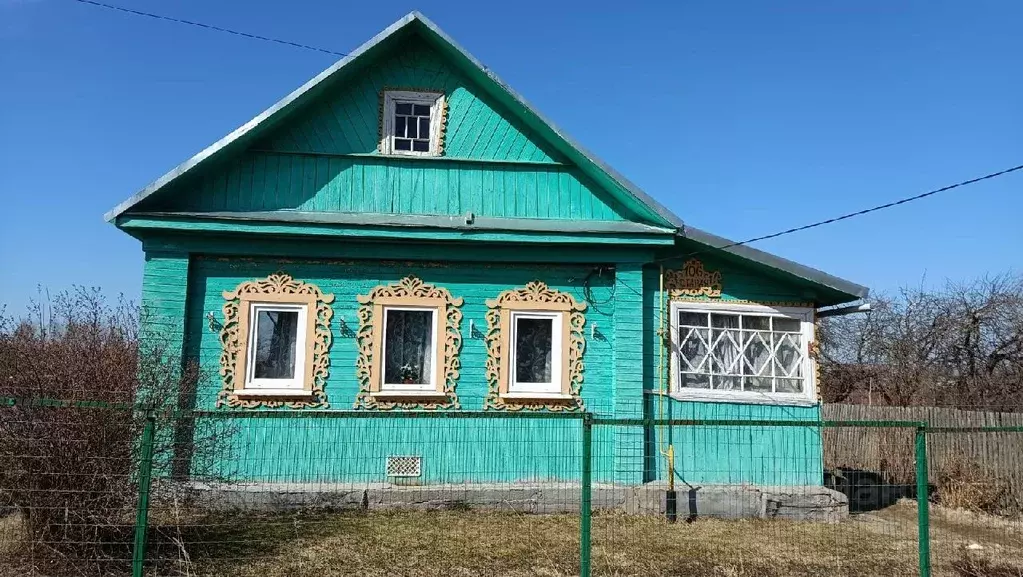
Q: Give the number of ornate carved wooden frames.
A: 3